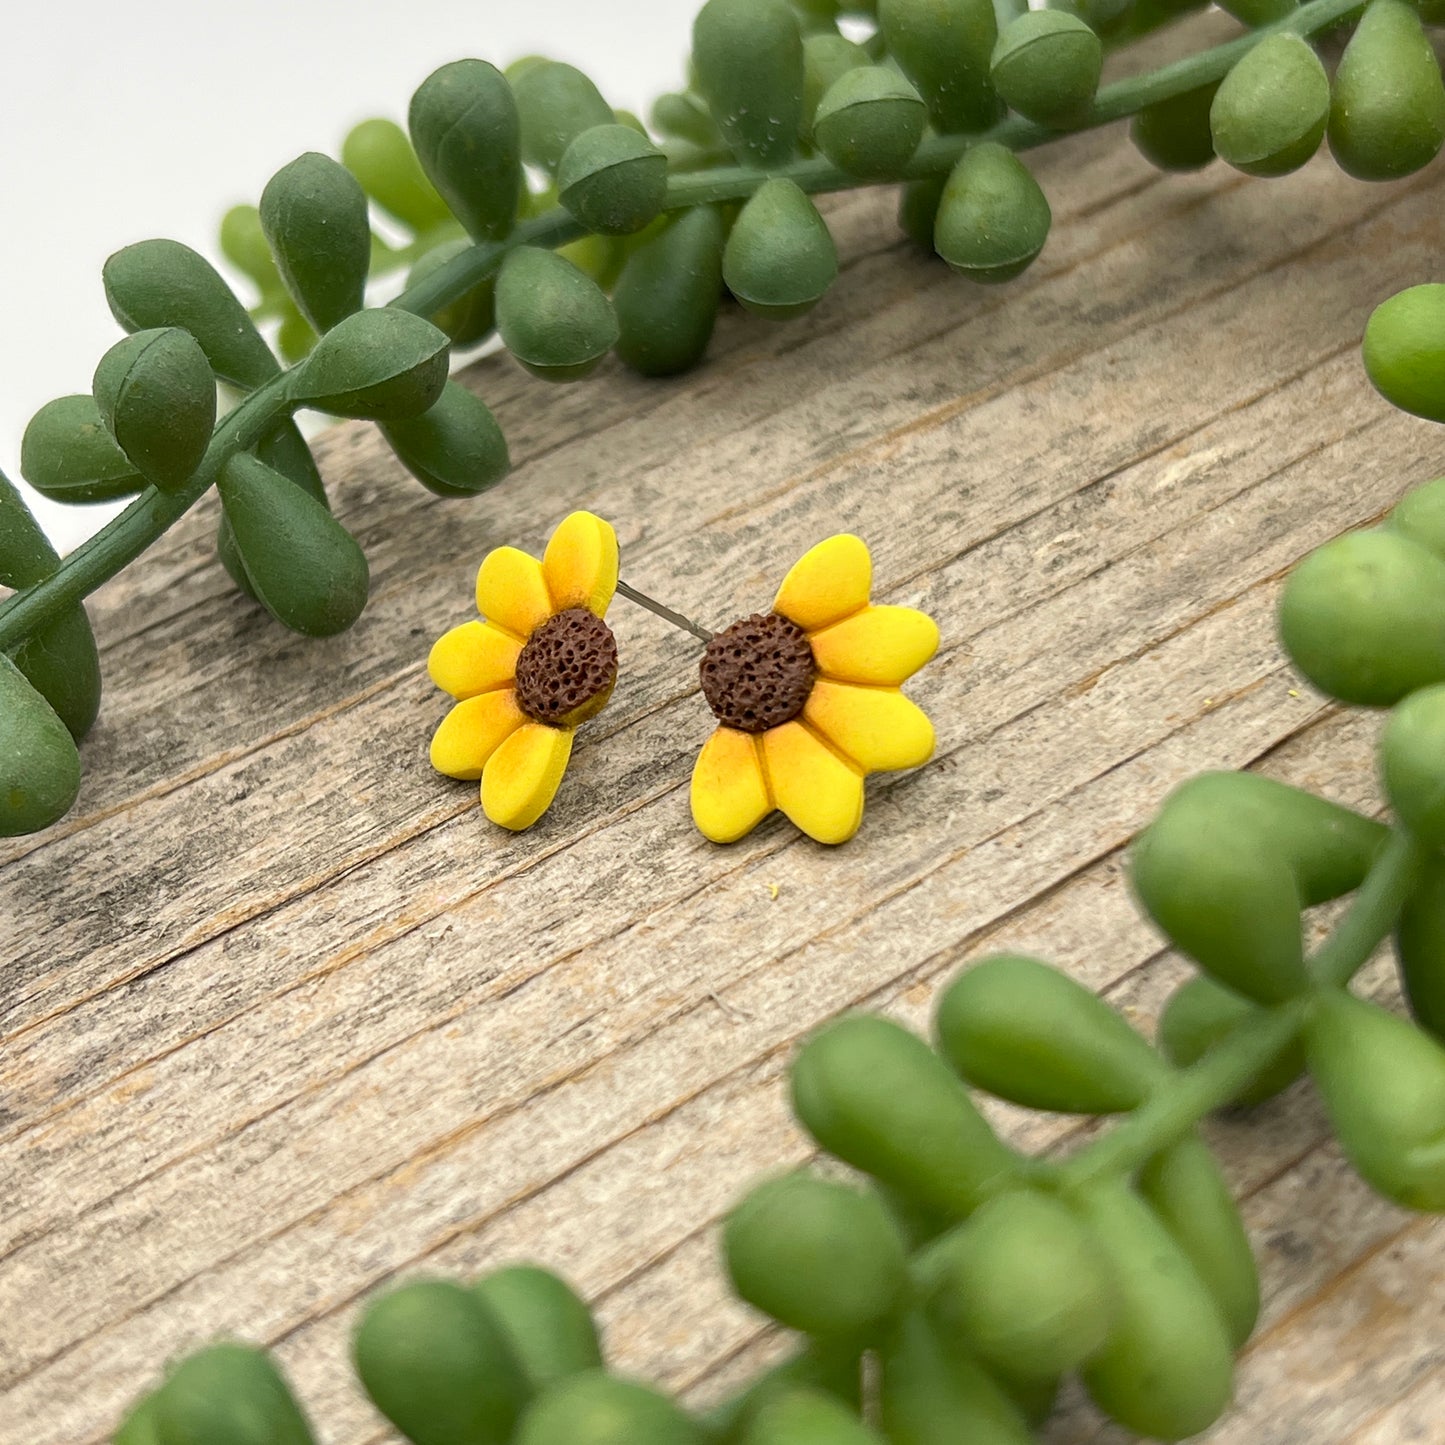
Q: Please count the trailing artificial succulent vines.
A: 2